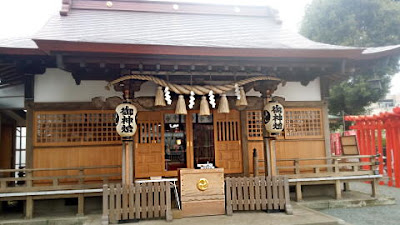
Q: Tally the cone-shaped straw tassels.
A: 5